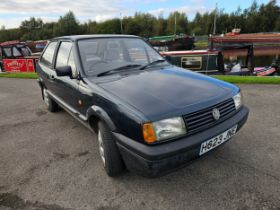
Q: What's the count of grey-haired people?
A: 0